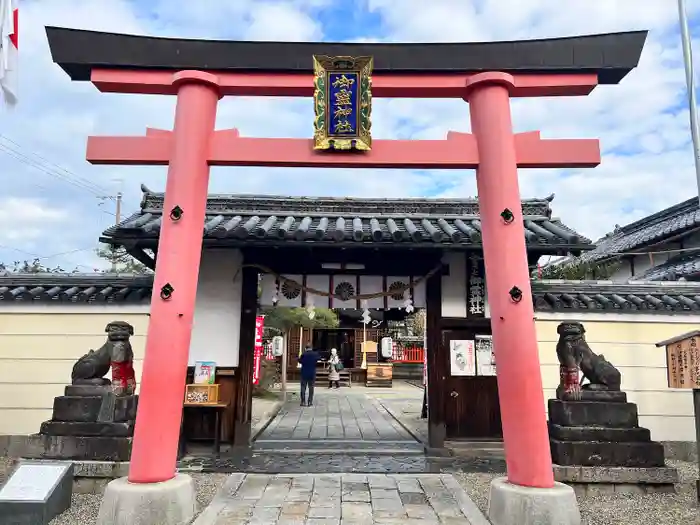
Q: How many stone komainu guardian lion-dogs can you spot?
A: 2